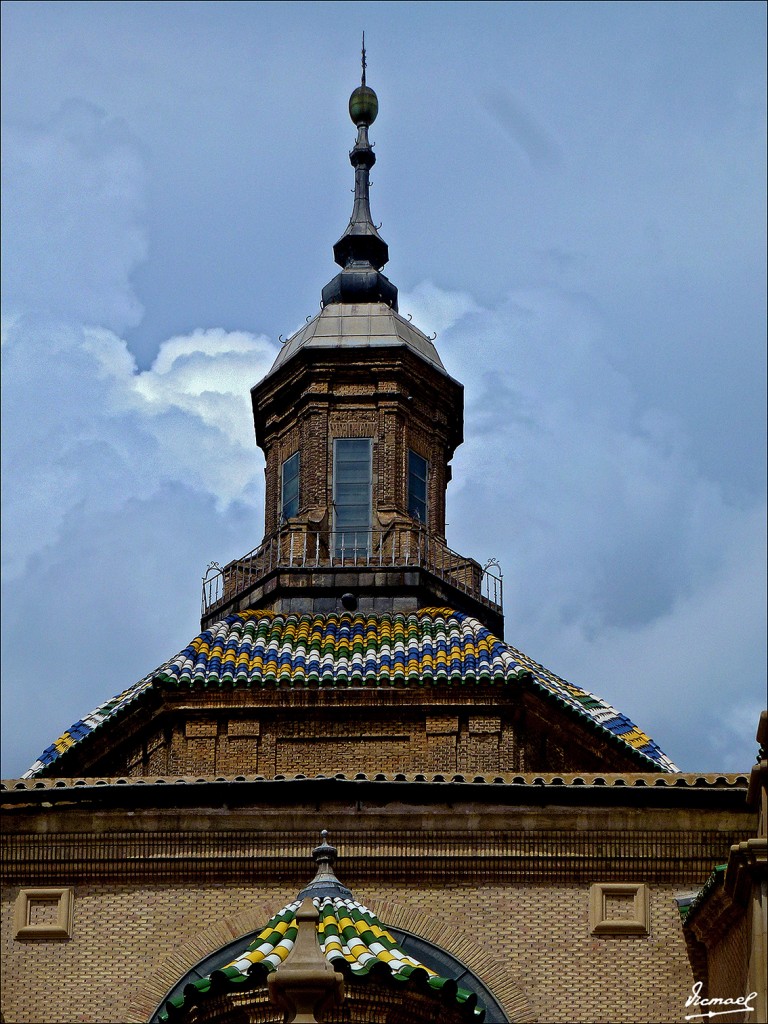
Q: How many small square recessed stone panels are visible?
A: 2